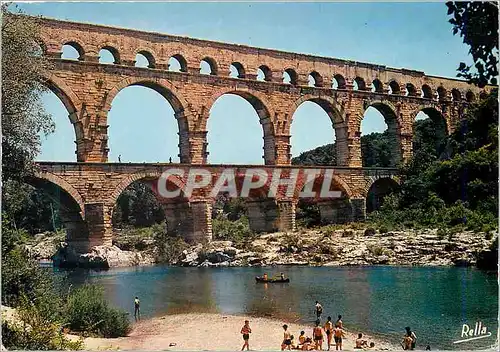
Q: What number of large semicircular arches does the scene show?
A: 11